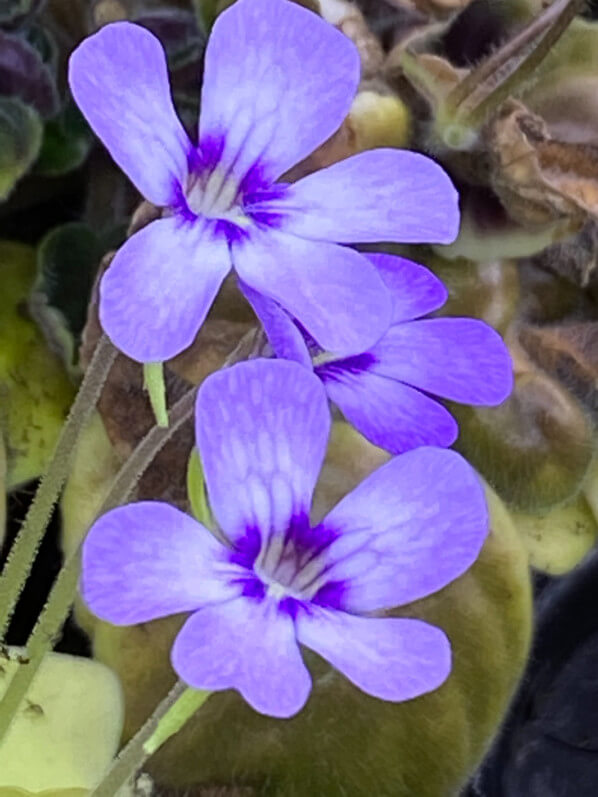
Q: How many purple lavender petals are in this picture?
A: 14